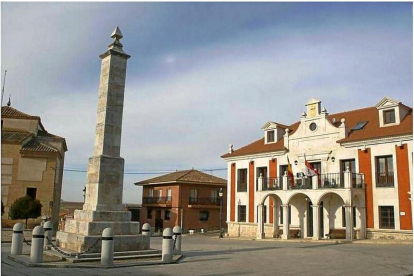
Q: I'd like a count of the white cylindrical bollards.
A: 7